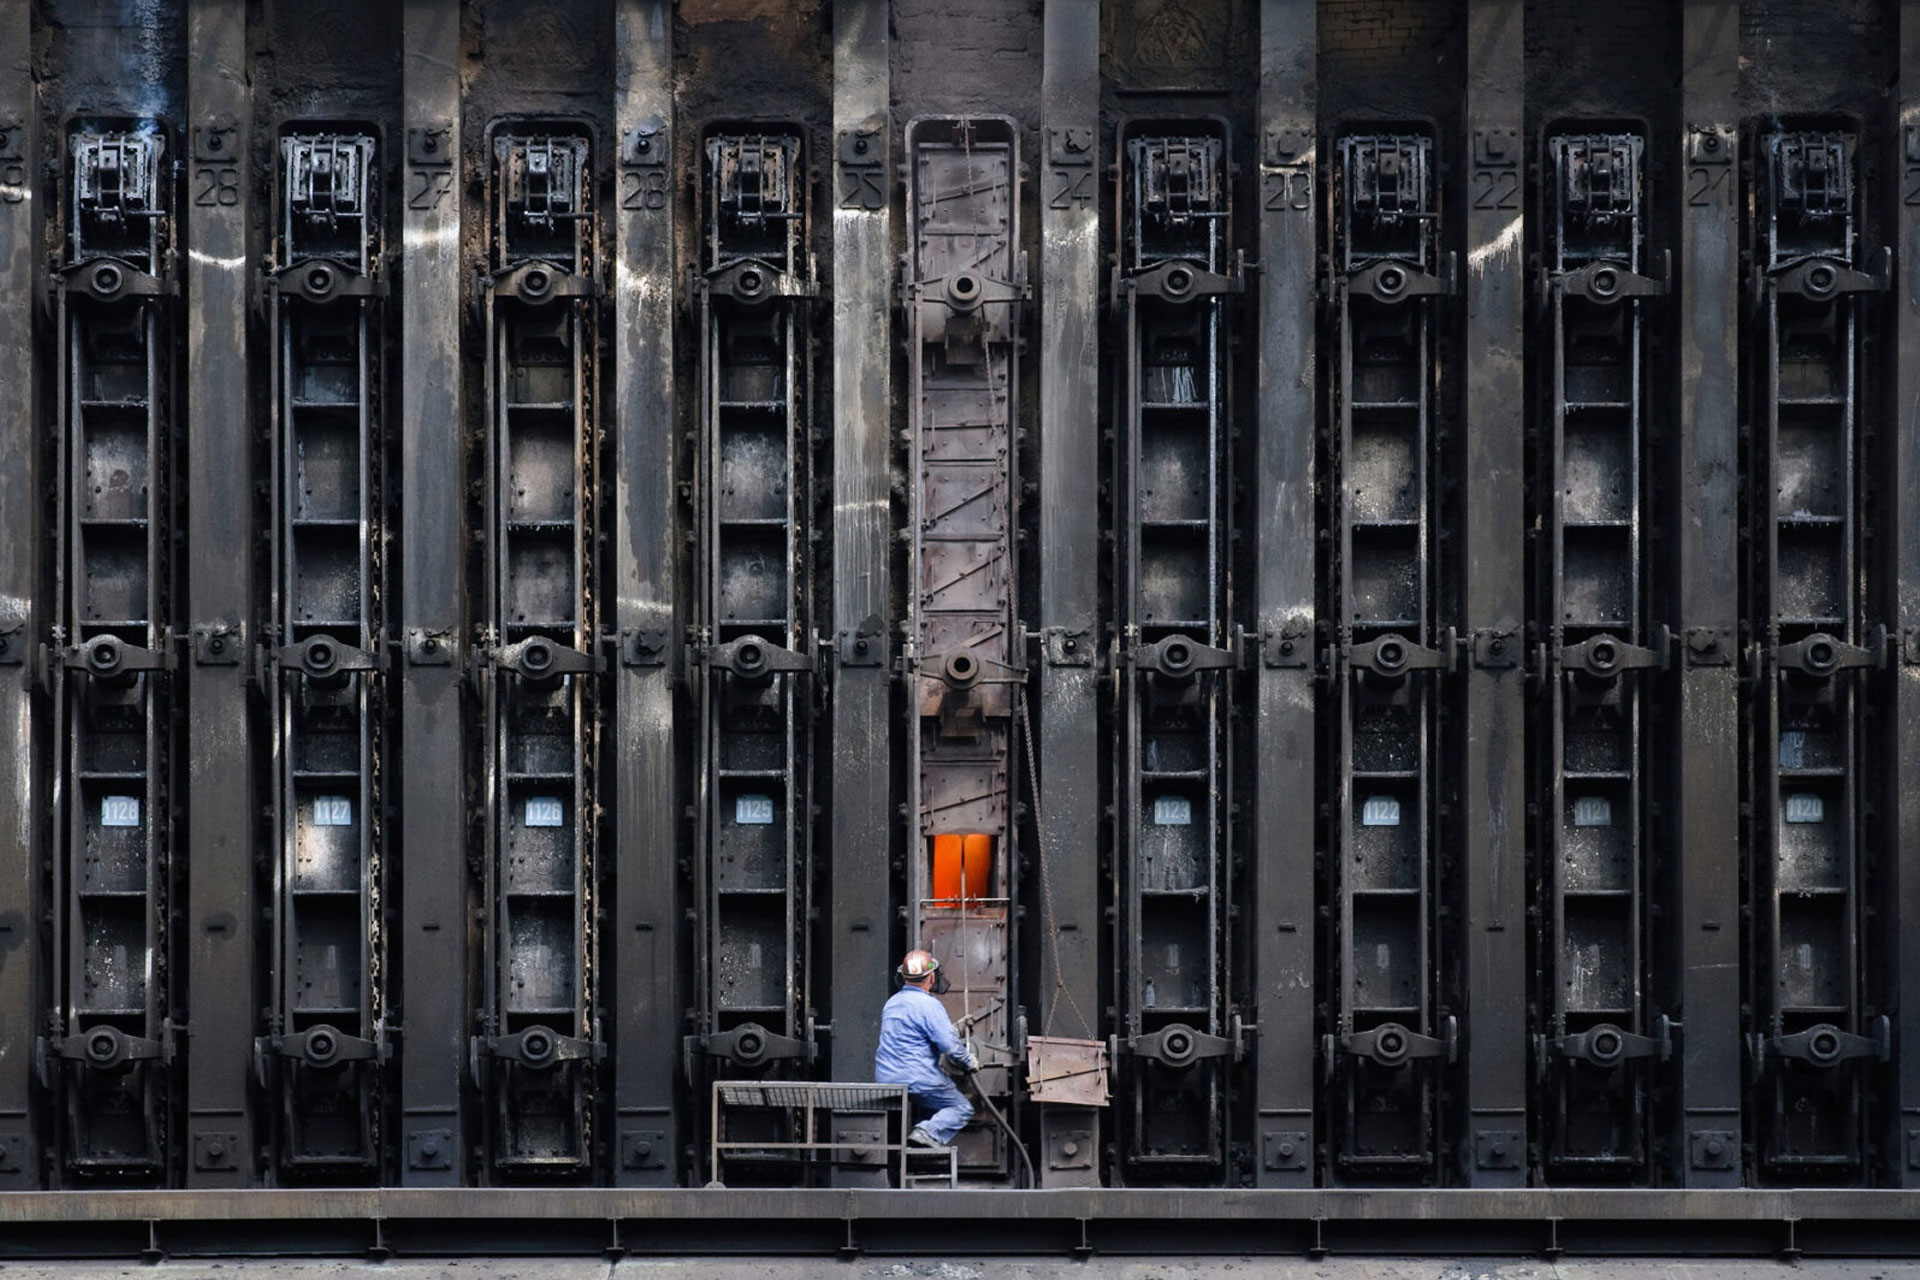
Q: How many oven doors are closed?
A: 8